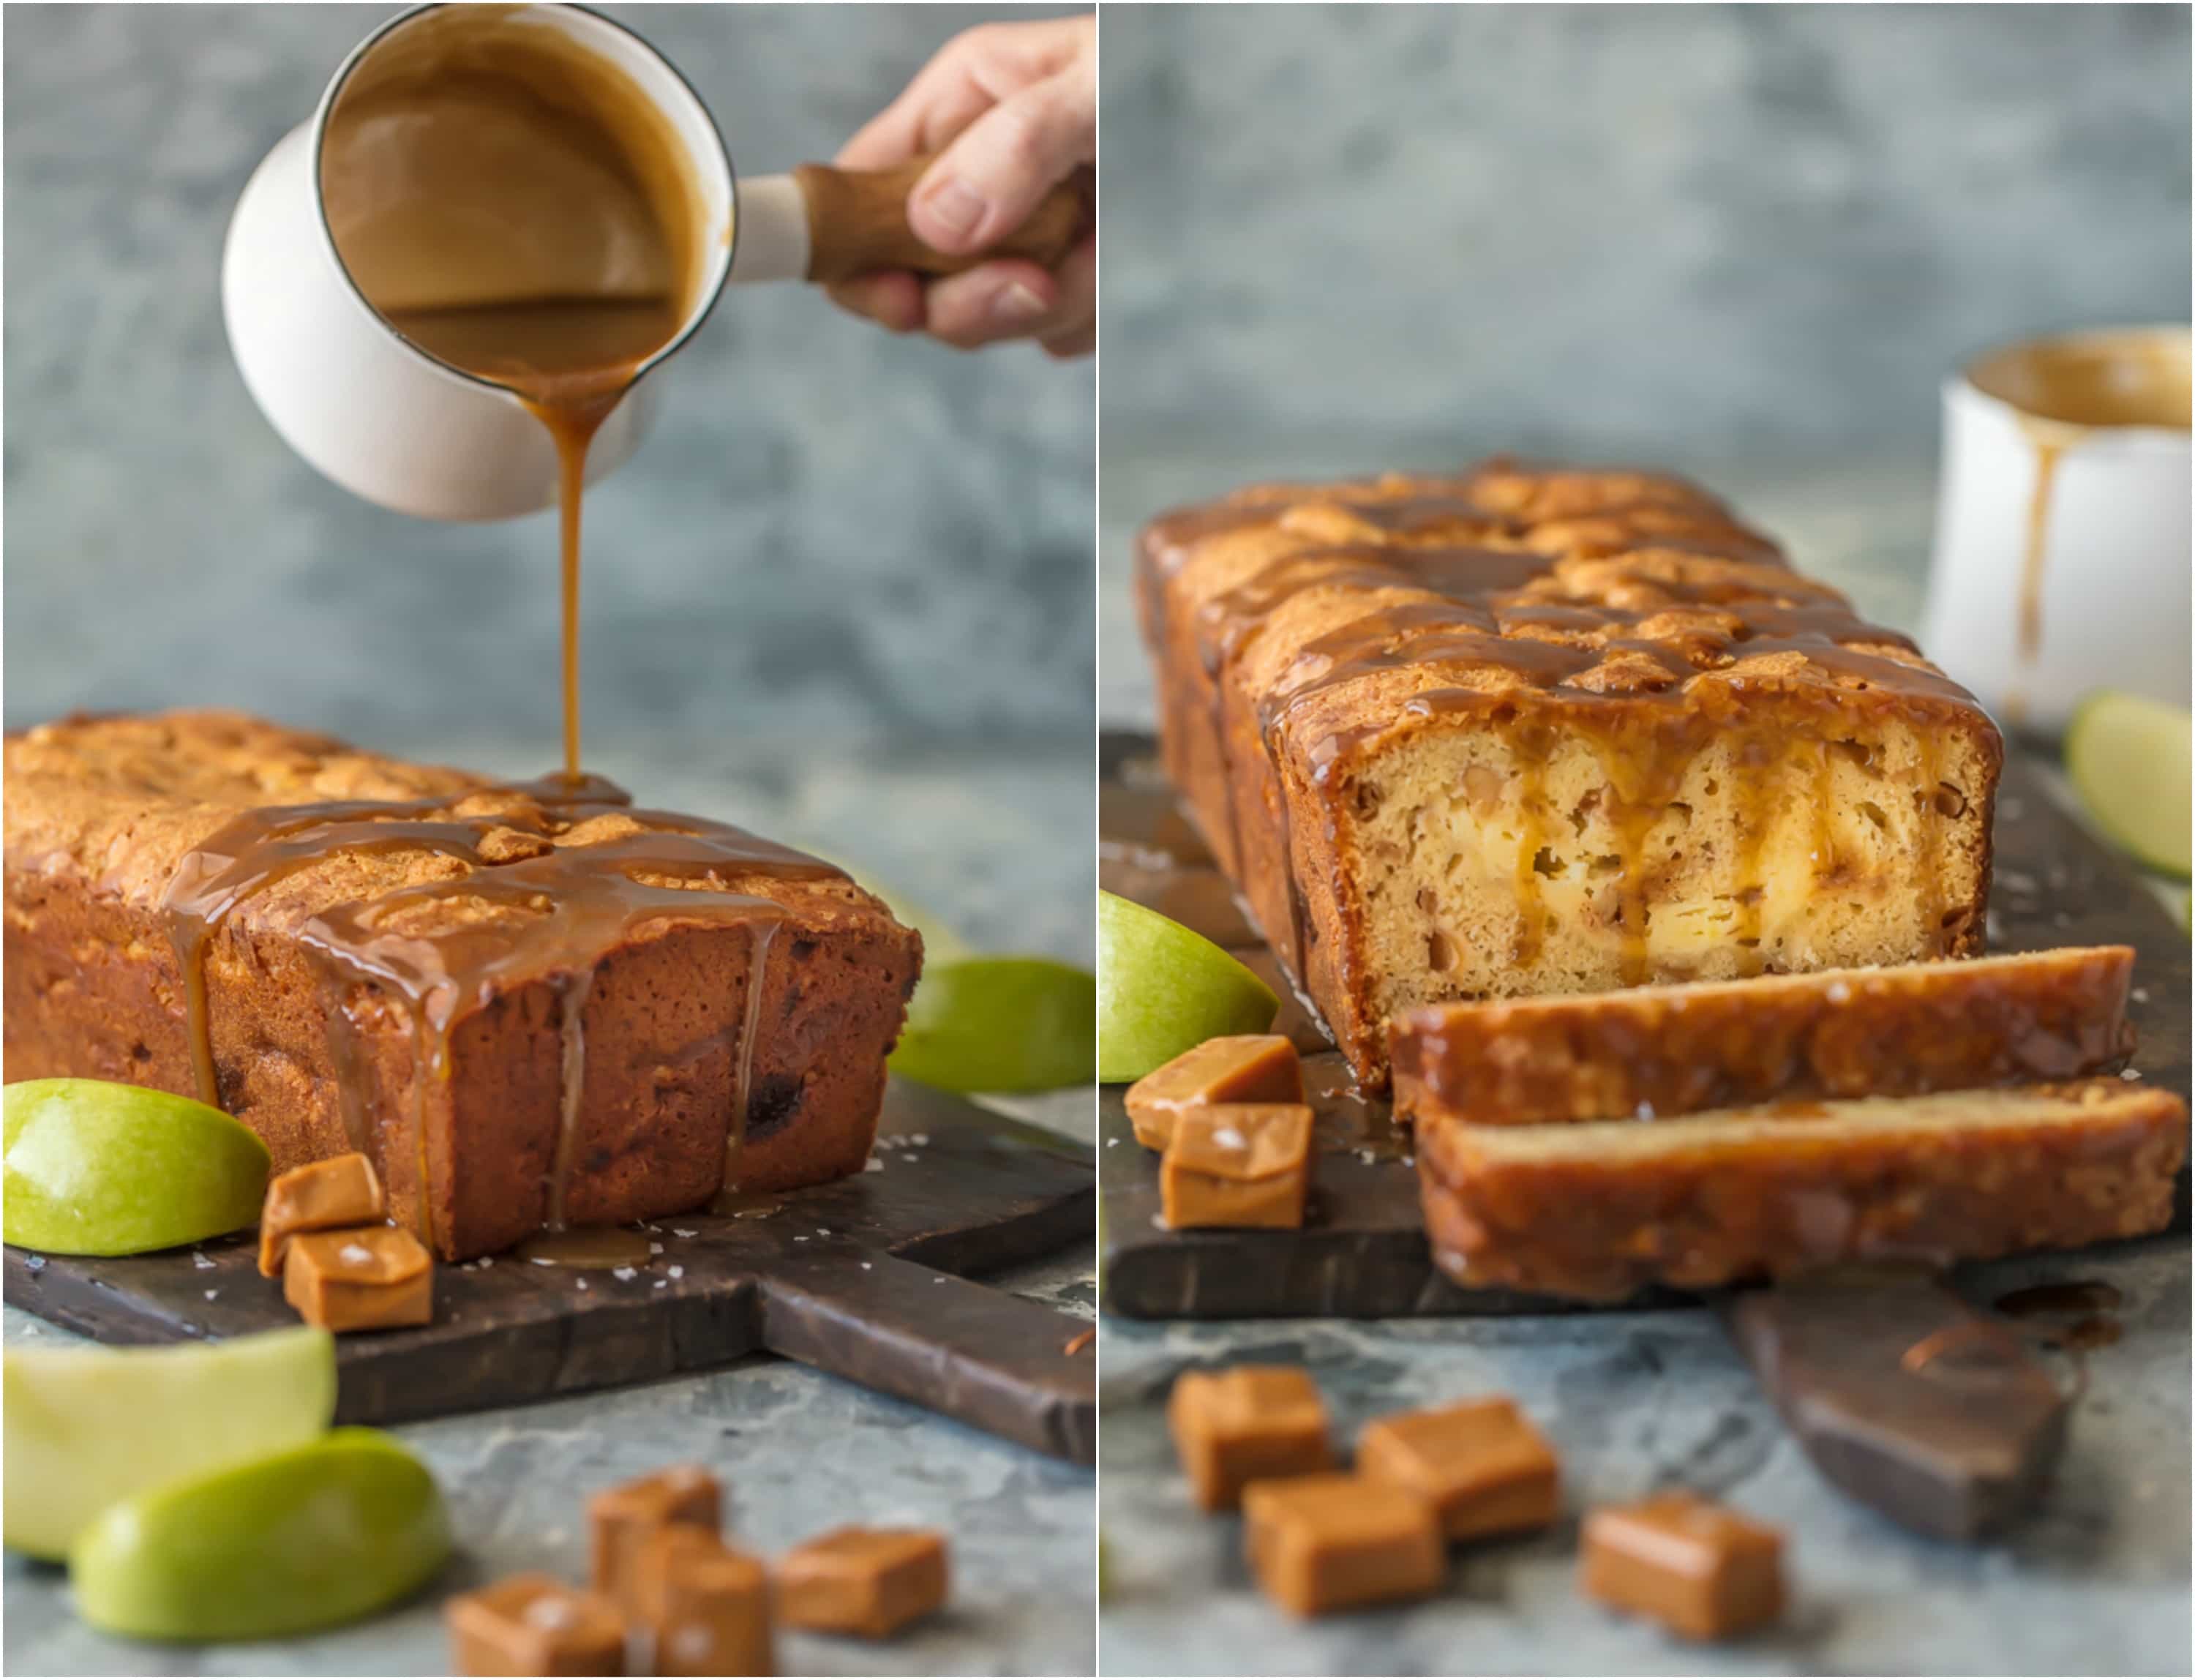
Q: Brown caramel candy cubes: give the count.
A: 12